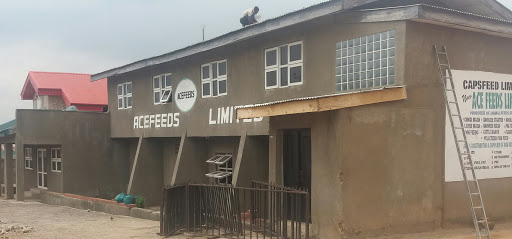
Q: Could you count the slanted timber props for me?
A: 3